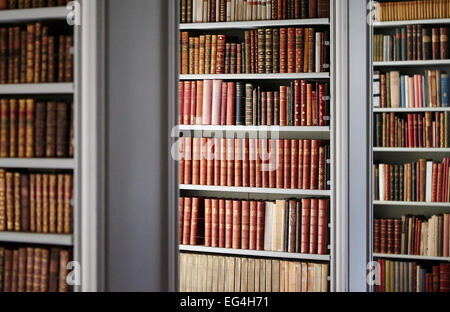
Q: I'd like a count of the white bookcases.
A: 3